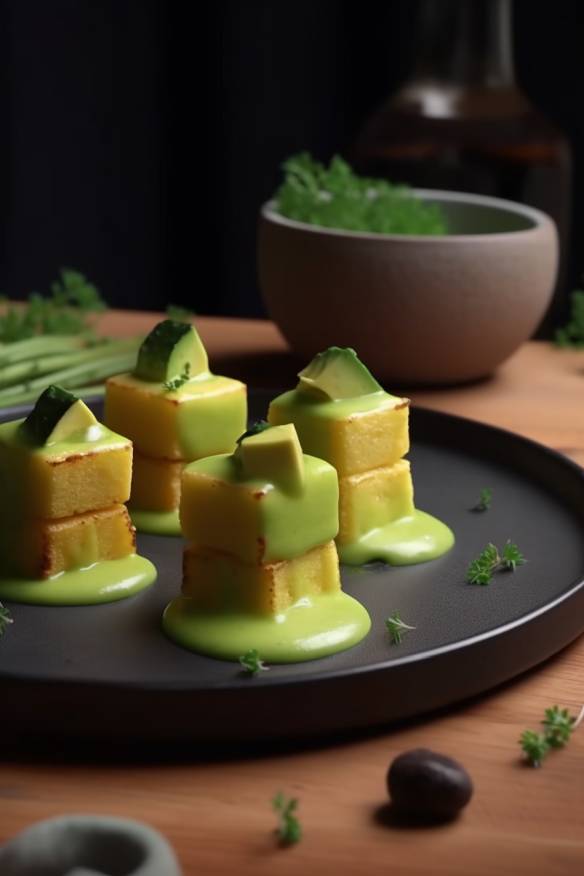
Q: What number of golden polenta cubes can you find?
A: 8